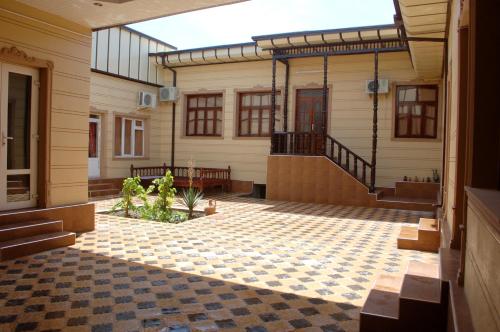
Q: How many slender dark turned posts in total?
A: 4